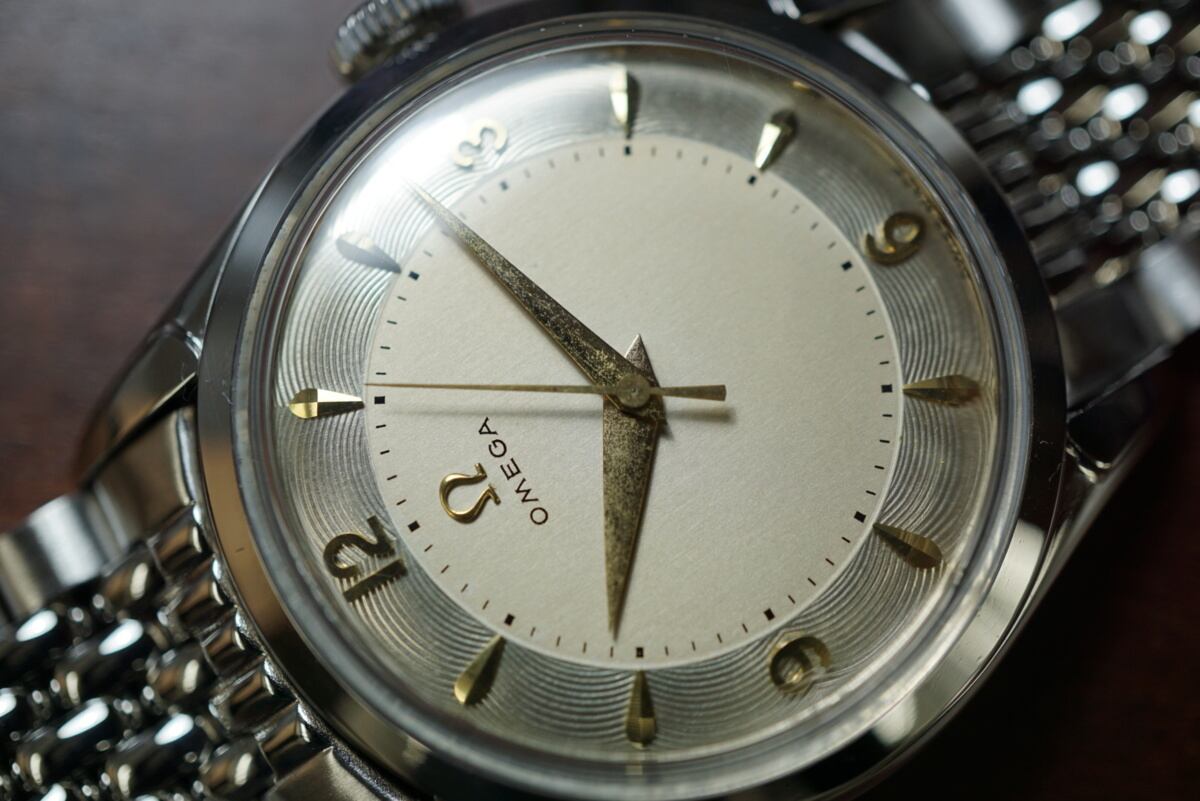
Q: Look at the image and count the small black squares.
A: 12